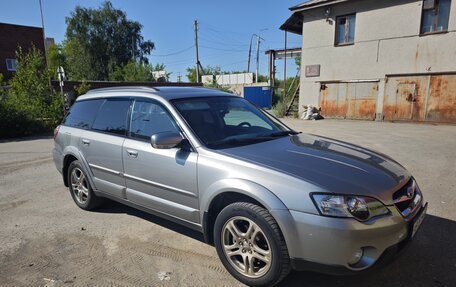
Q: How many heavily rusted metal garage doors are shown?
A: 2